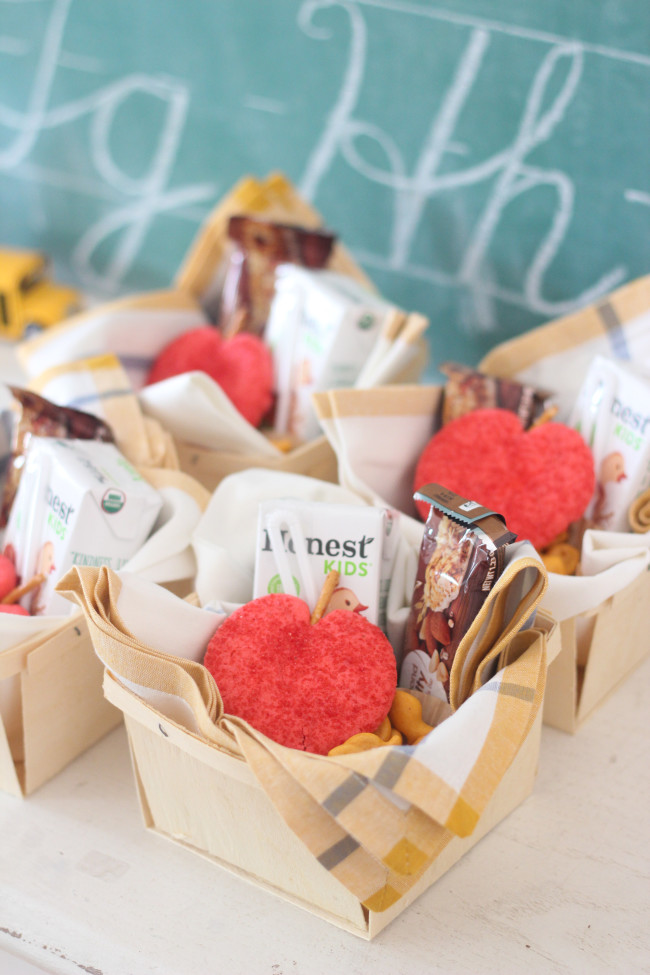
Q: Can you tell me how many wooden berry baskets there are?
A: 4